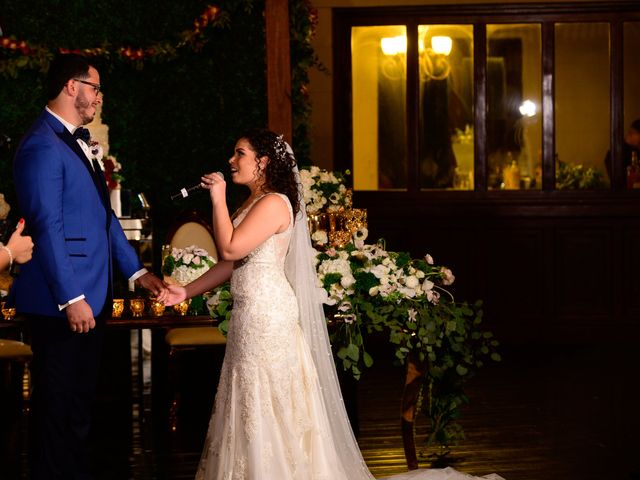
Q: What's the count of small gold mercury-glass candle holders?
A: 5